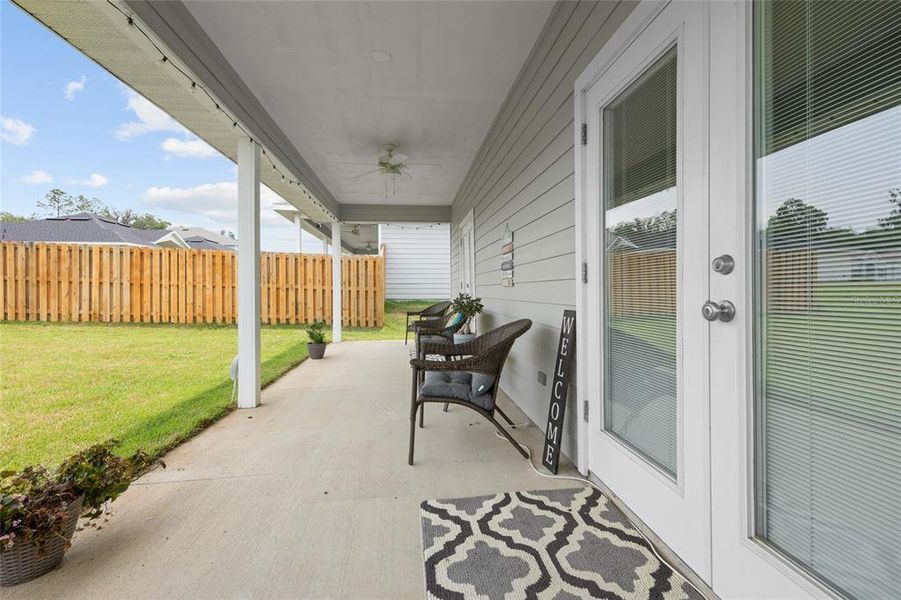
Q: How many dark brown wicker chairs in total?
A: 3